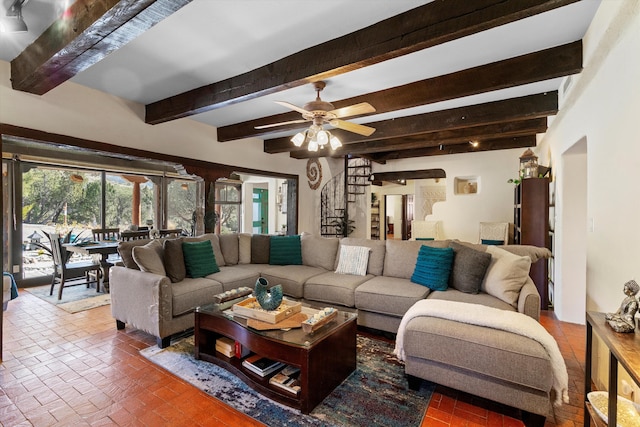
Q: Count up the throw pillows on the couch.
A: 10